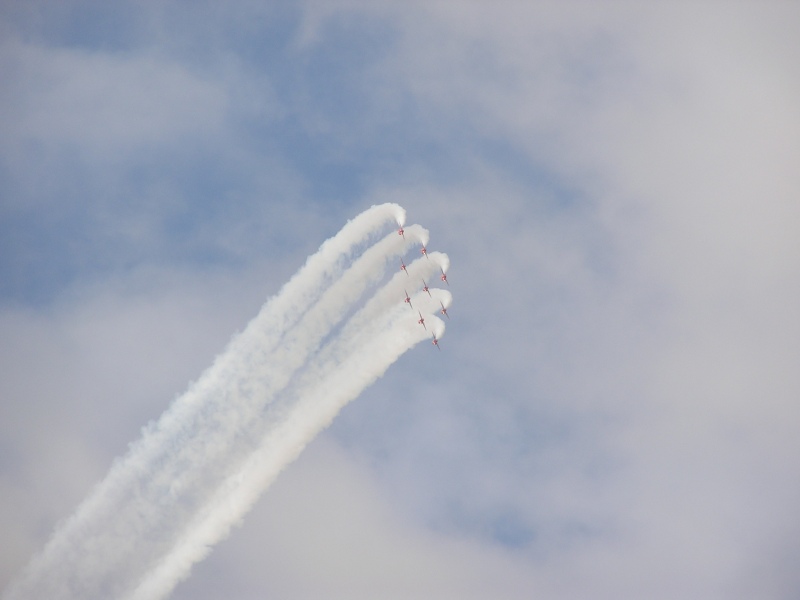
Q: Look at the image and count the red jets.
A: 9